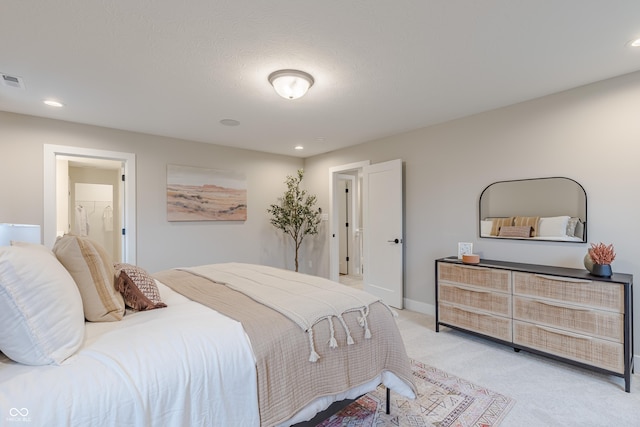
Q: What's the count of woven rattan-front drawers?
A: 6